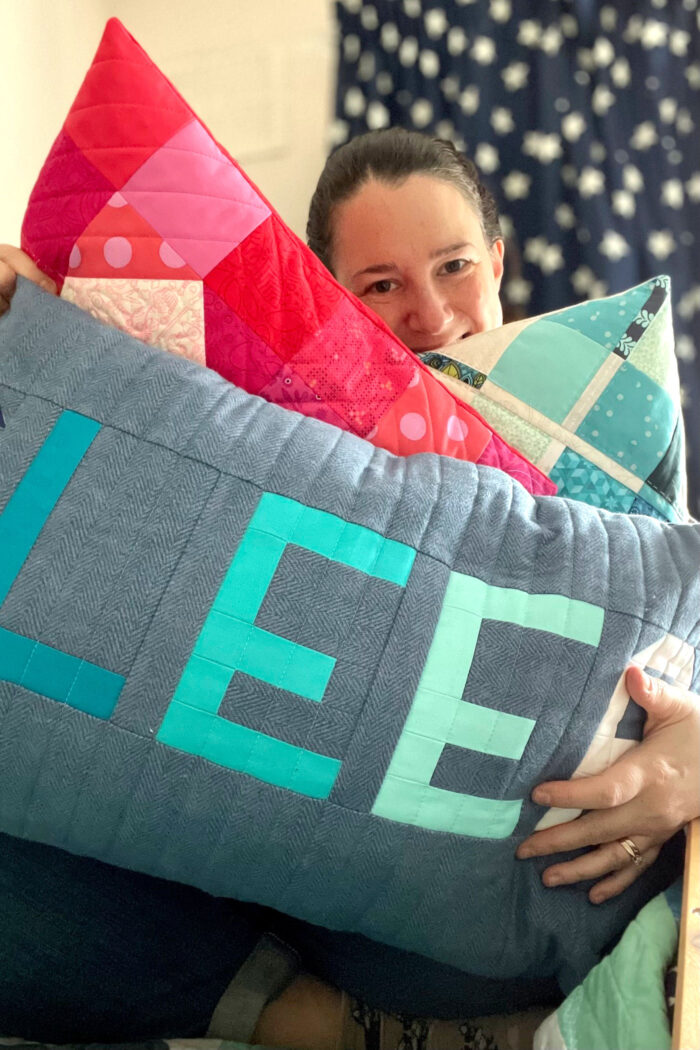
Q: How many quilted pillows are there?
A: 3